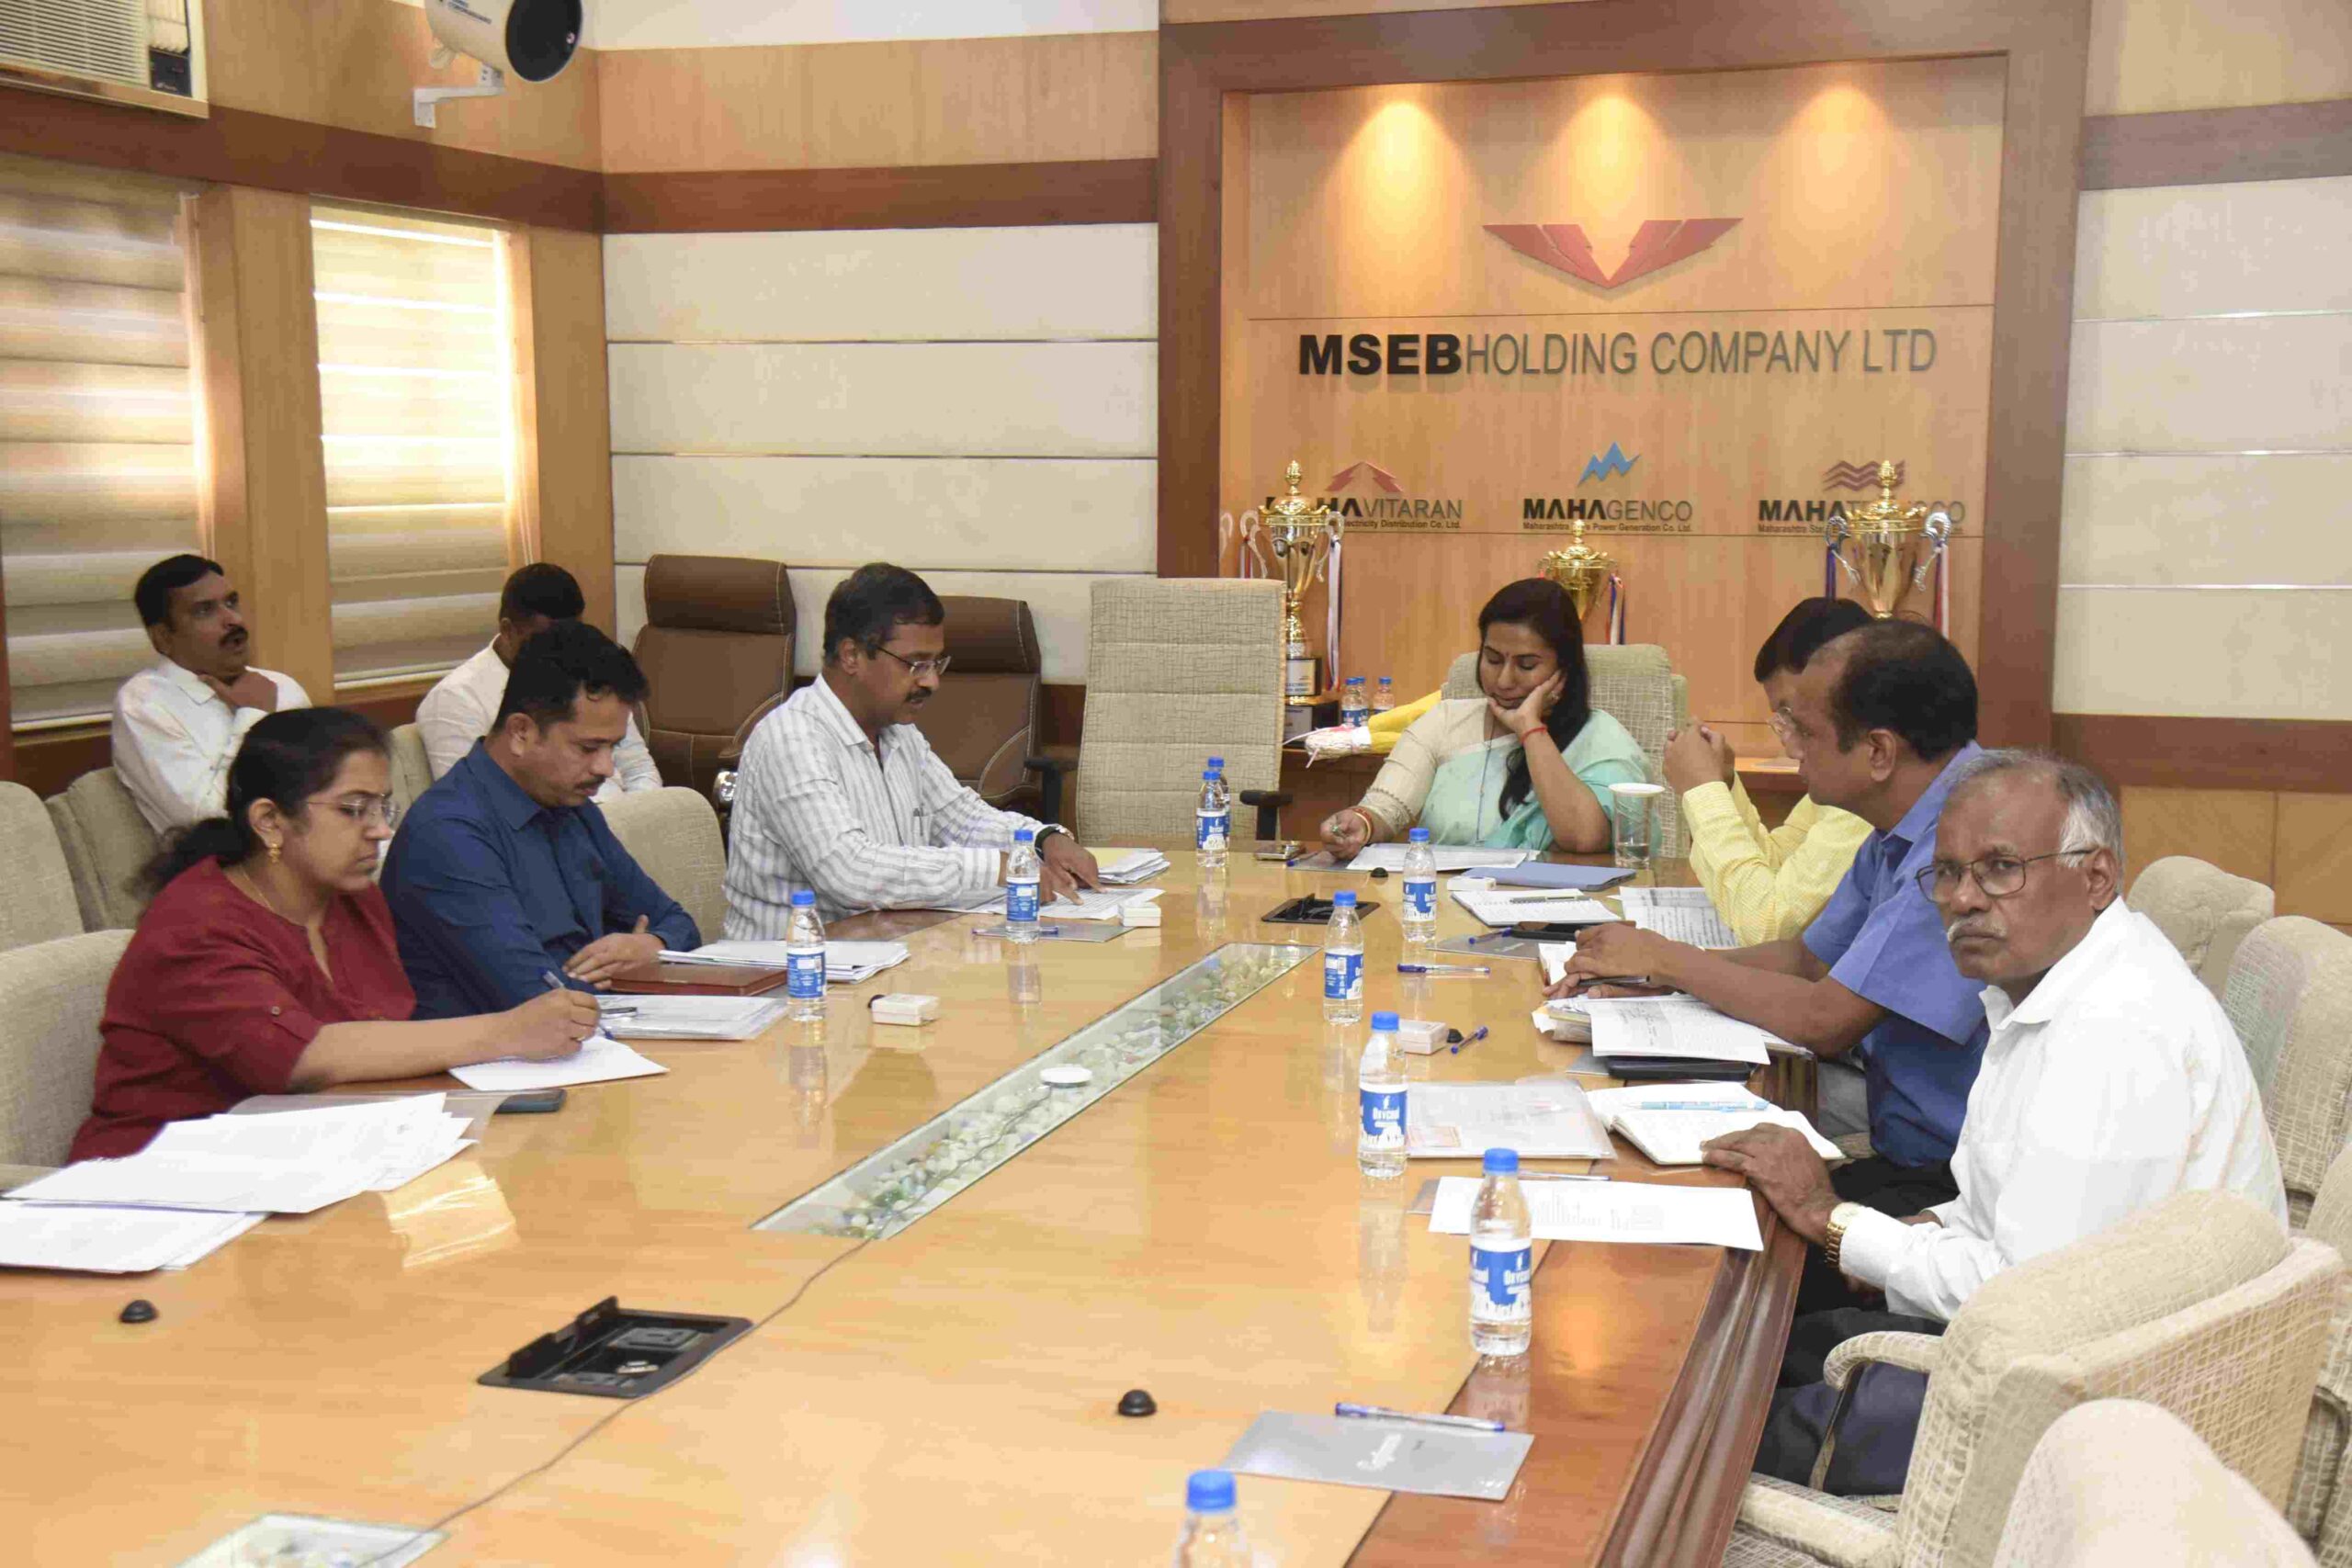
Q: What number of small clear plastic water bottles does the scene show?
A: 12